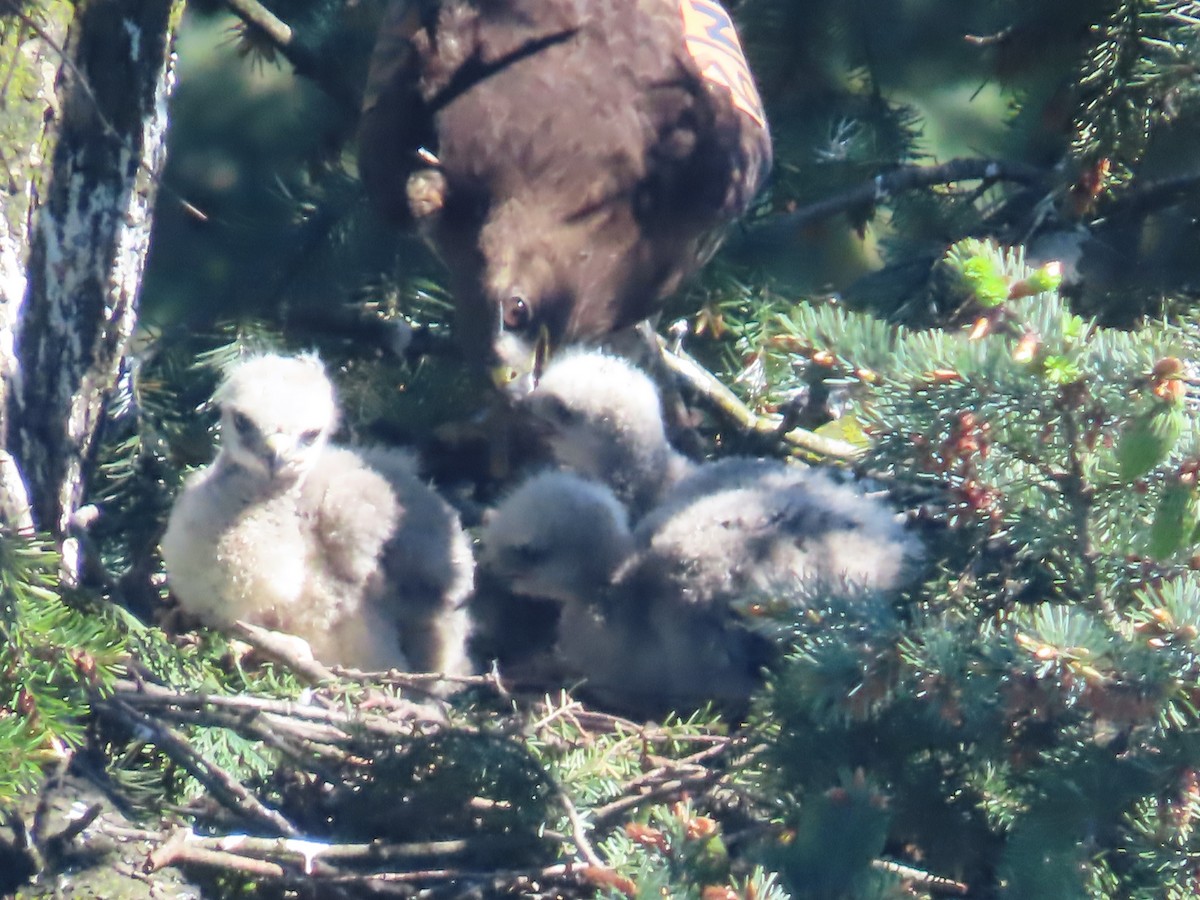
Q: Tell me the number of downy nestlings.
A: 3